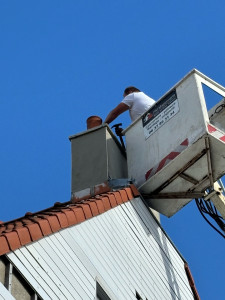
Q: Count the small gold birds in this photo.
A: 0